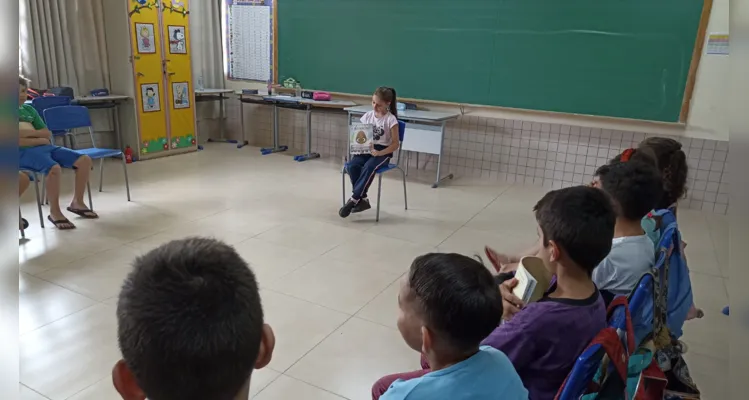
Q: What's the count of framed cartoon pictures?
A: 4